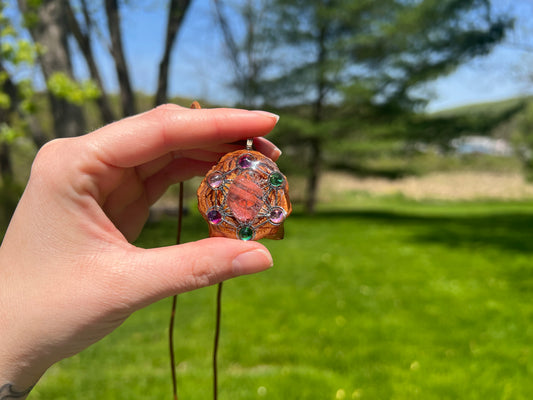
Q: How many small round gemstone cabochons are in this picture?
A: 6